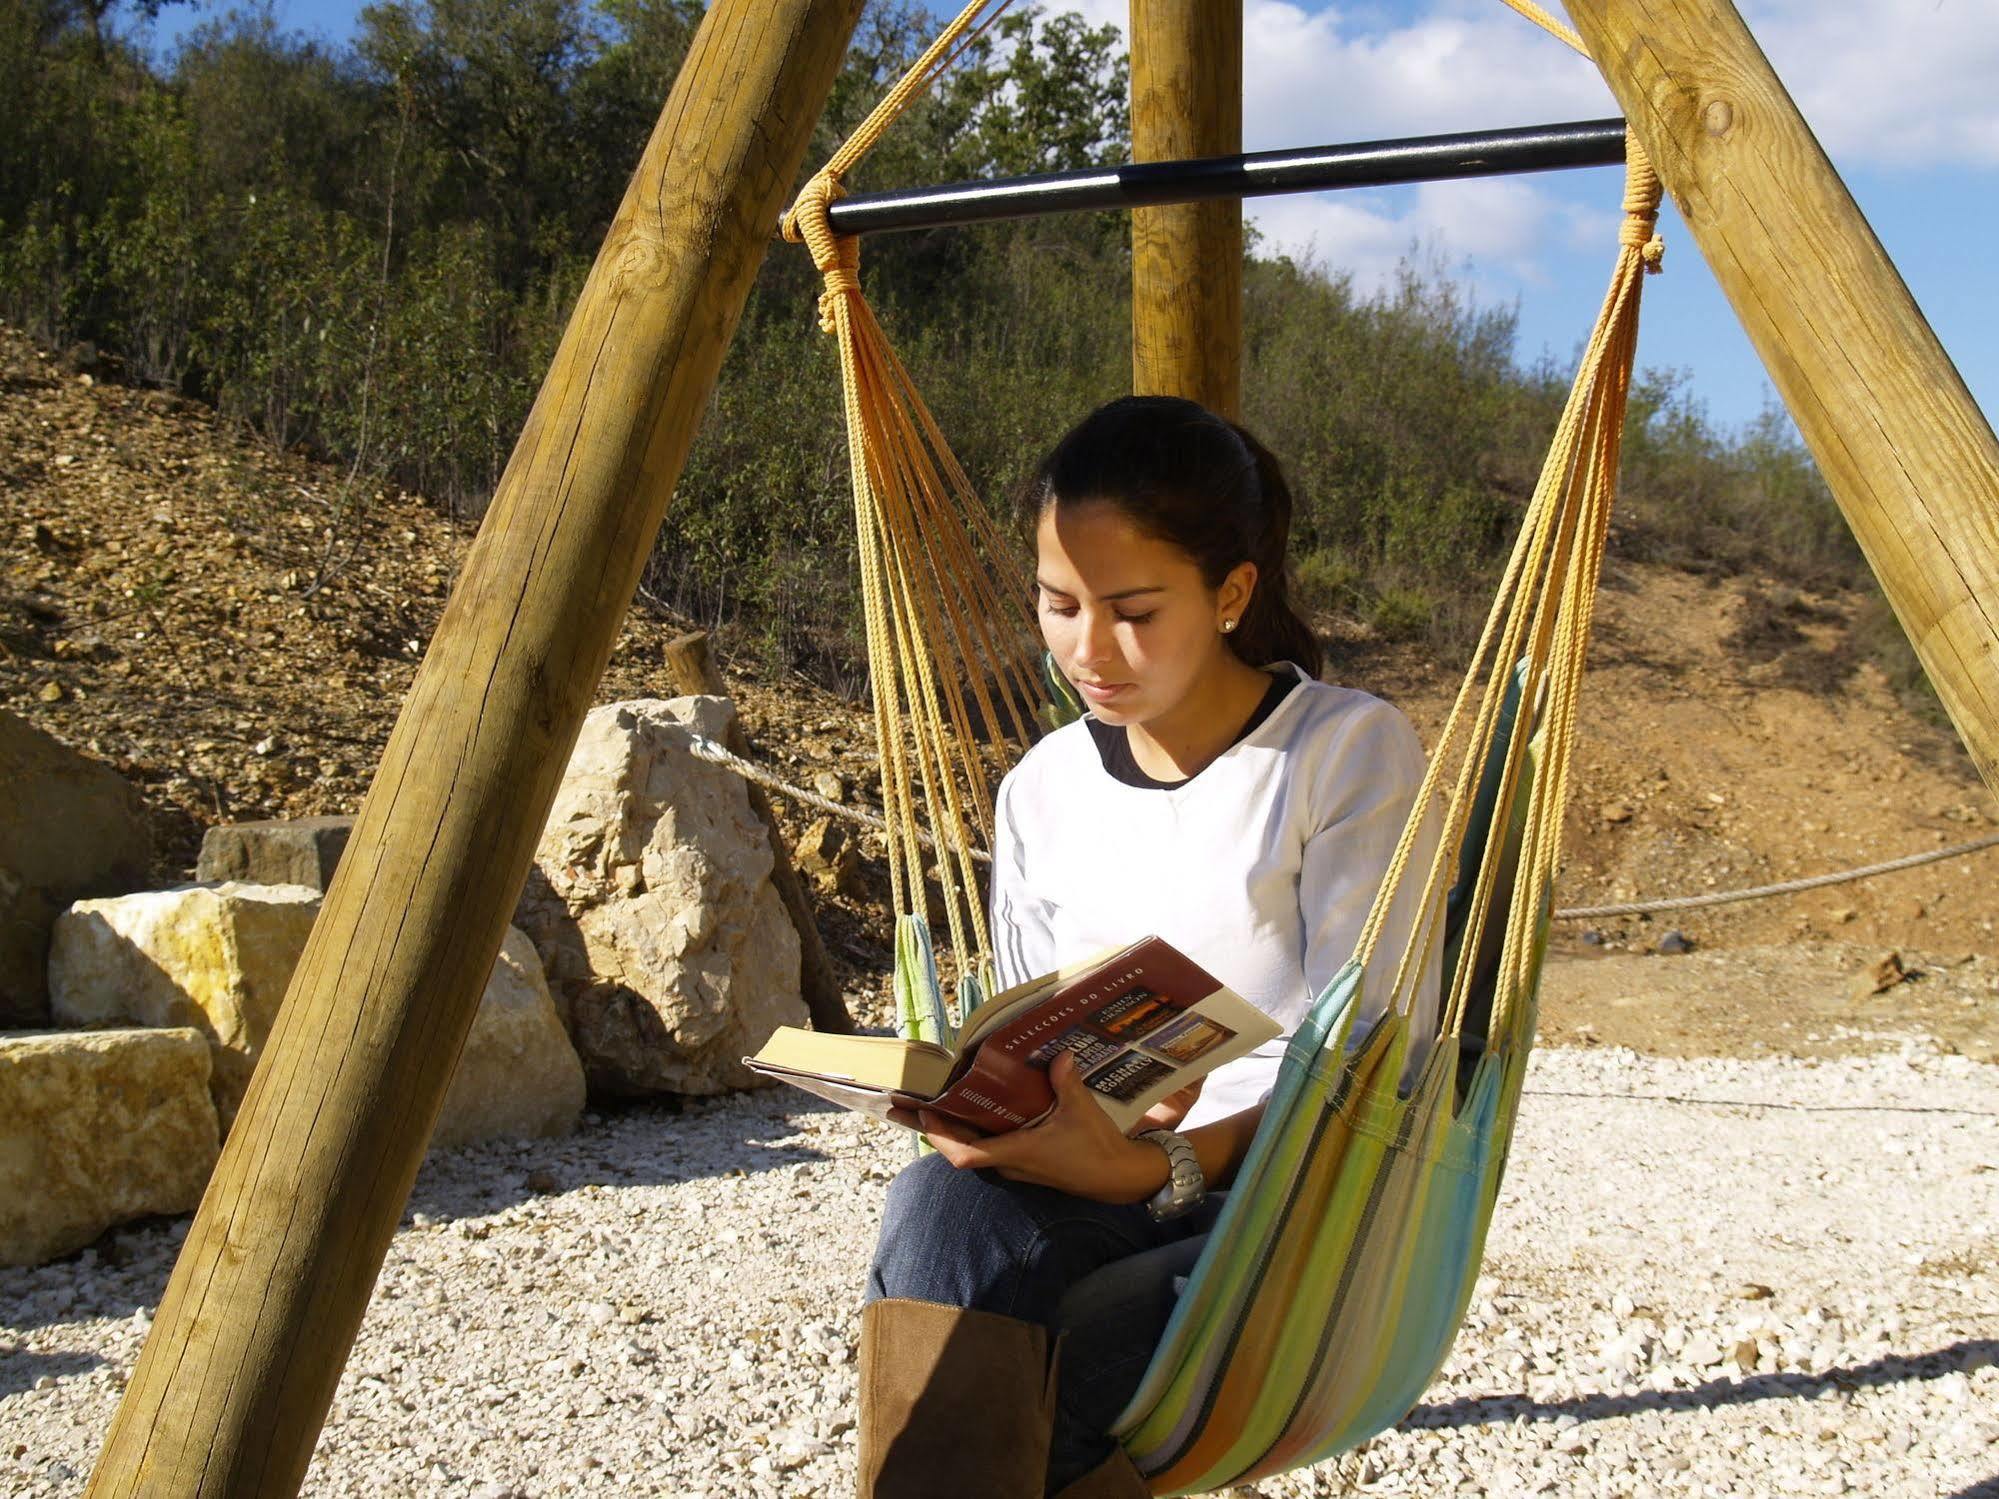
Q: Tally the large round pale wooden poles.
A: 3